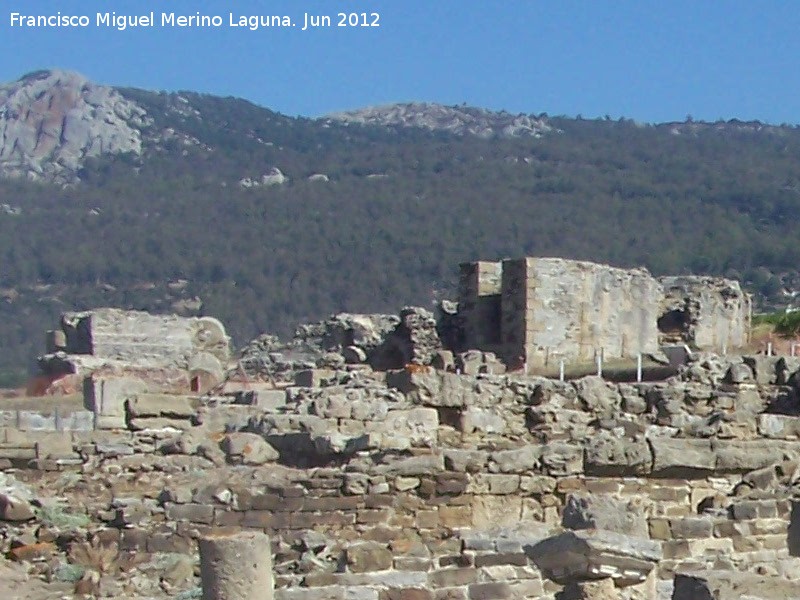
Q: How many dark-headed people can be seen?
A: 0